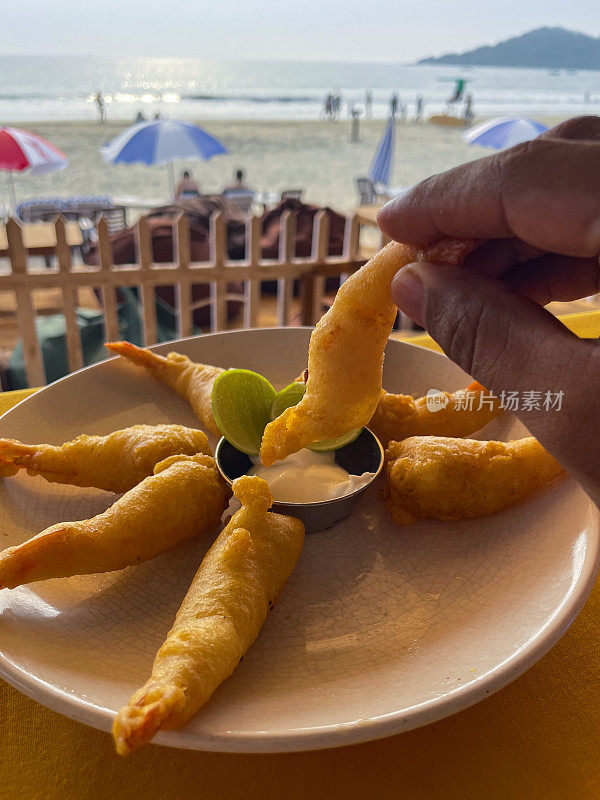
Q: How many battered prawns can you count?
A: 7